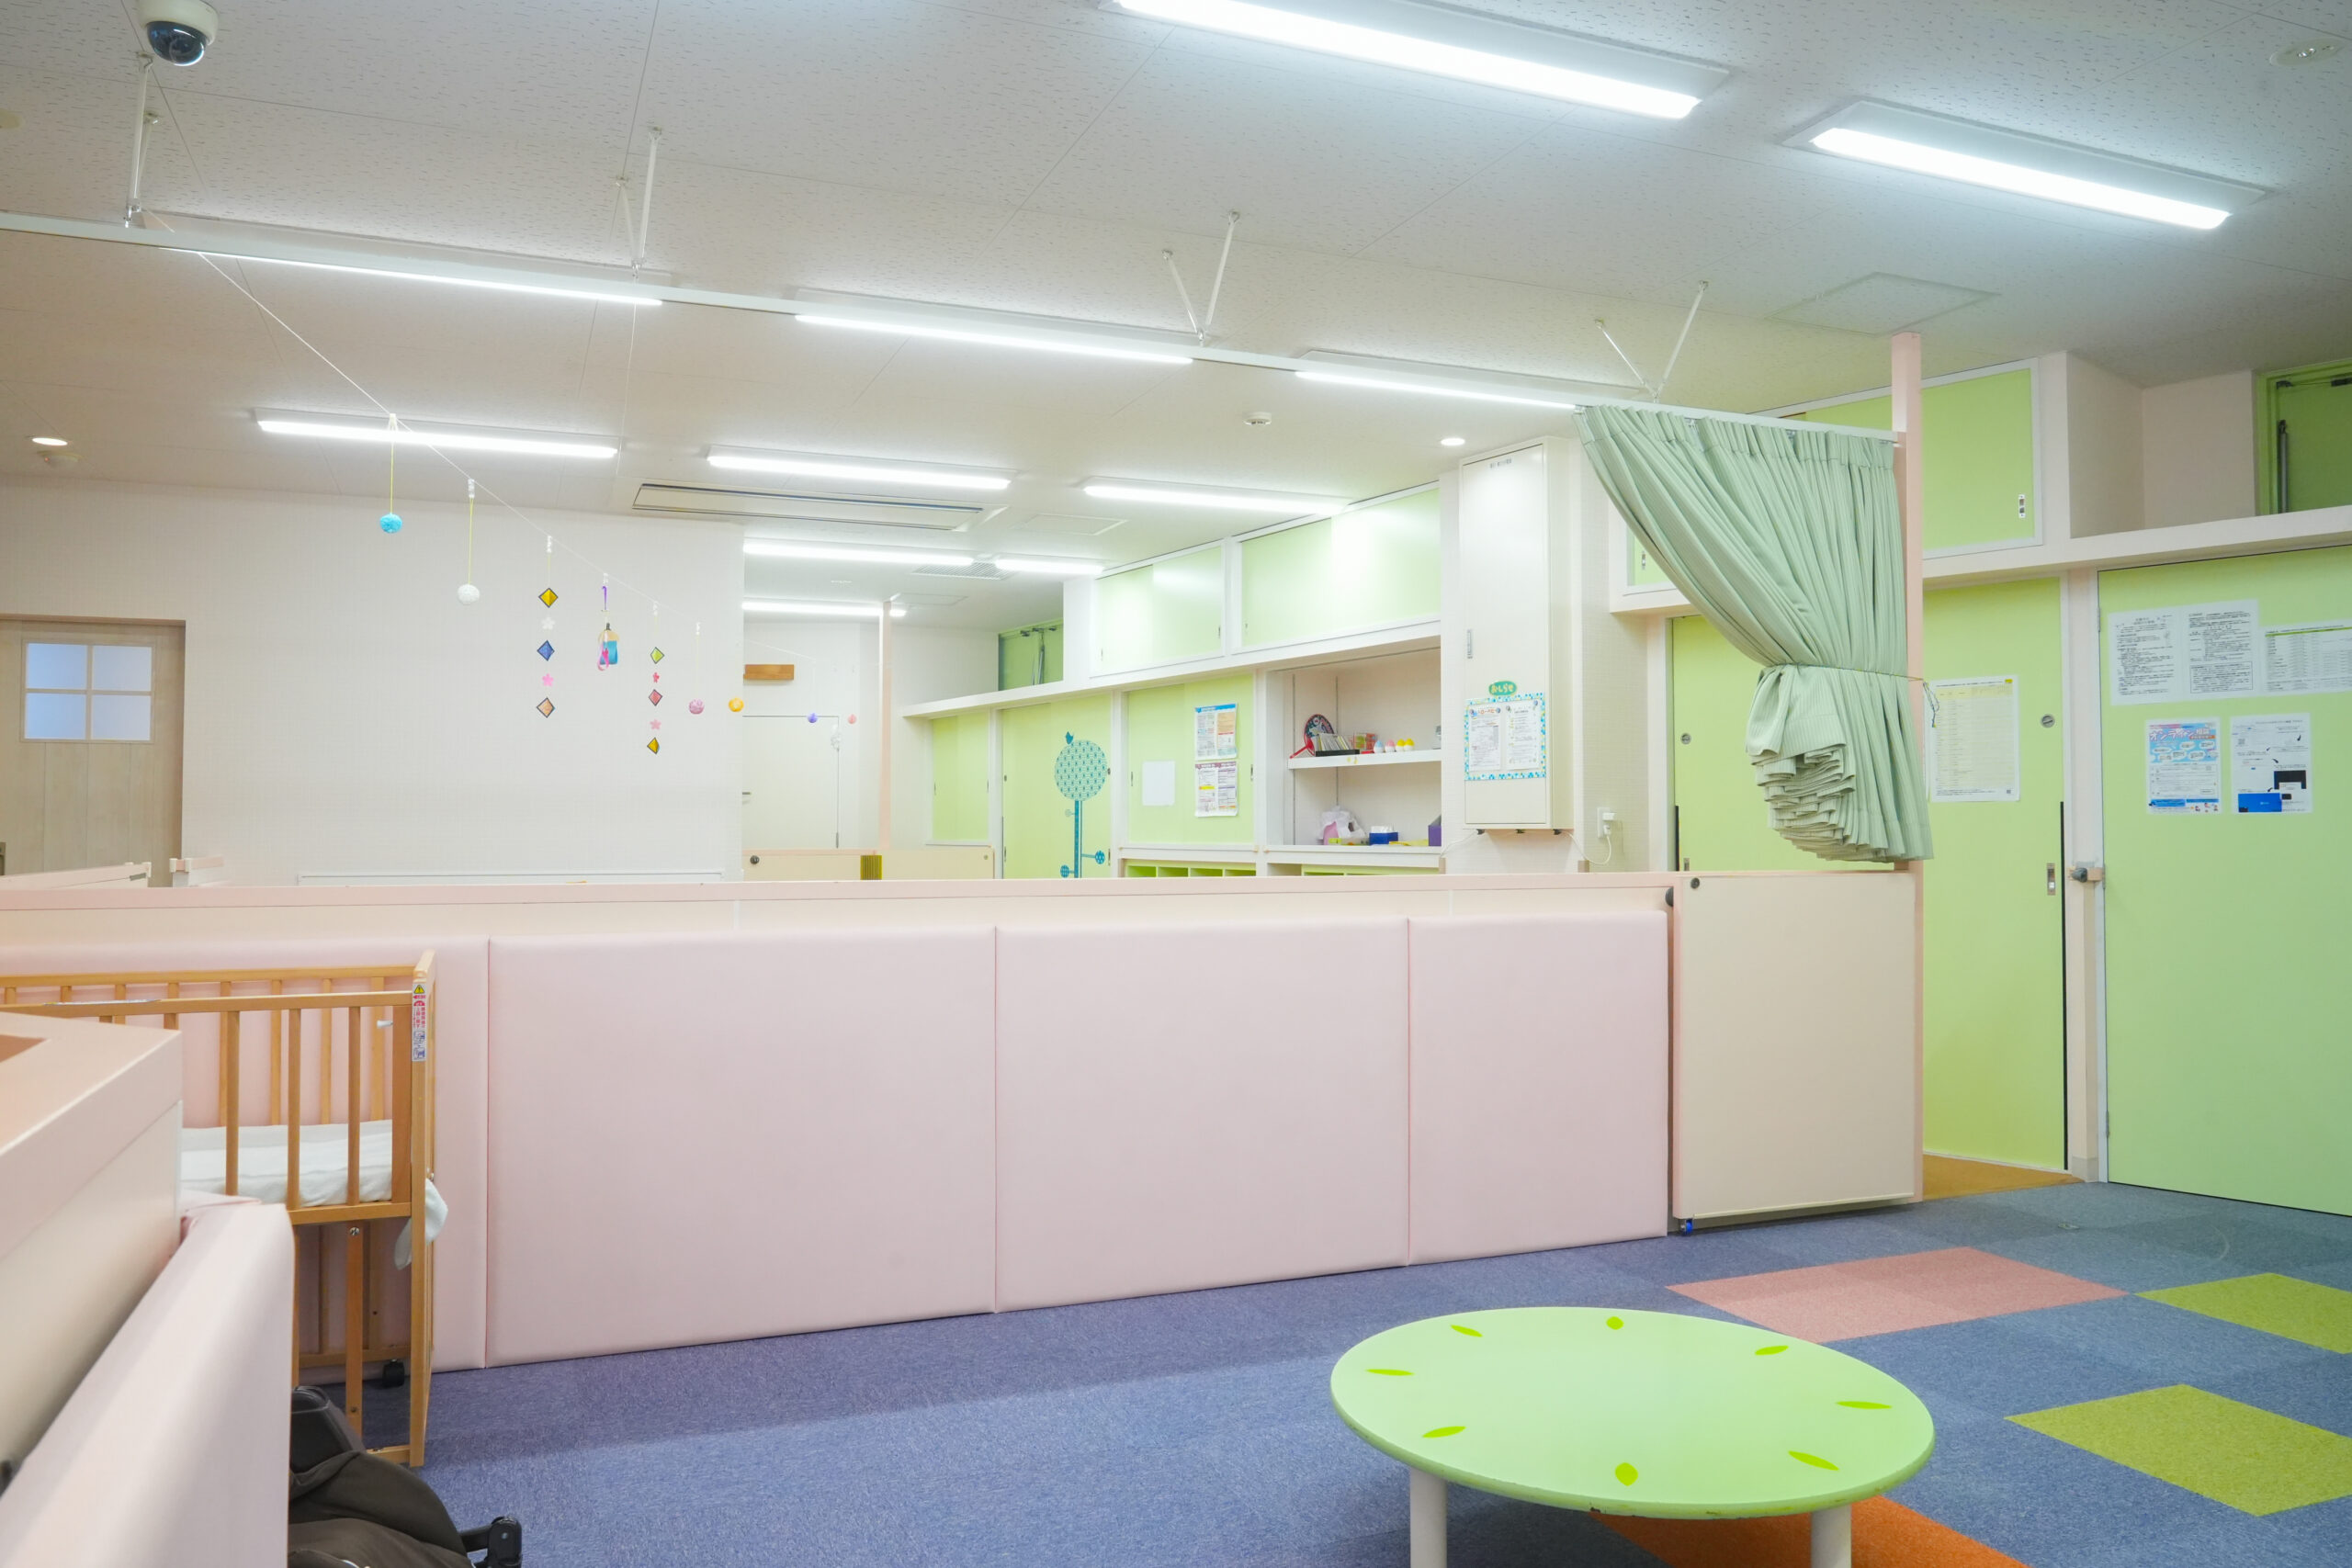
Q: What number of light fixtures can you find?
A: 13